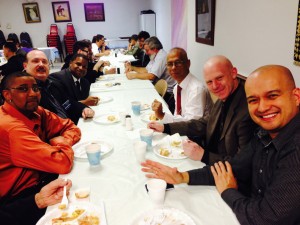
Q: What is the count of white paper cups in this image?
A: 2